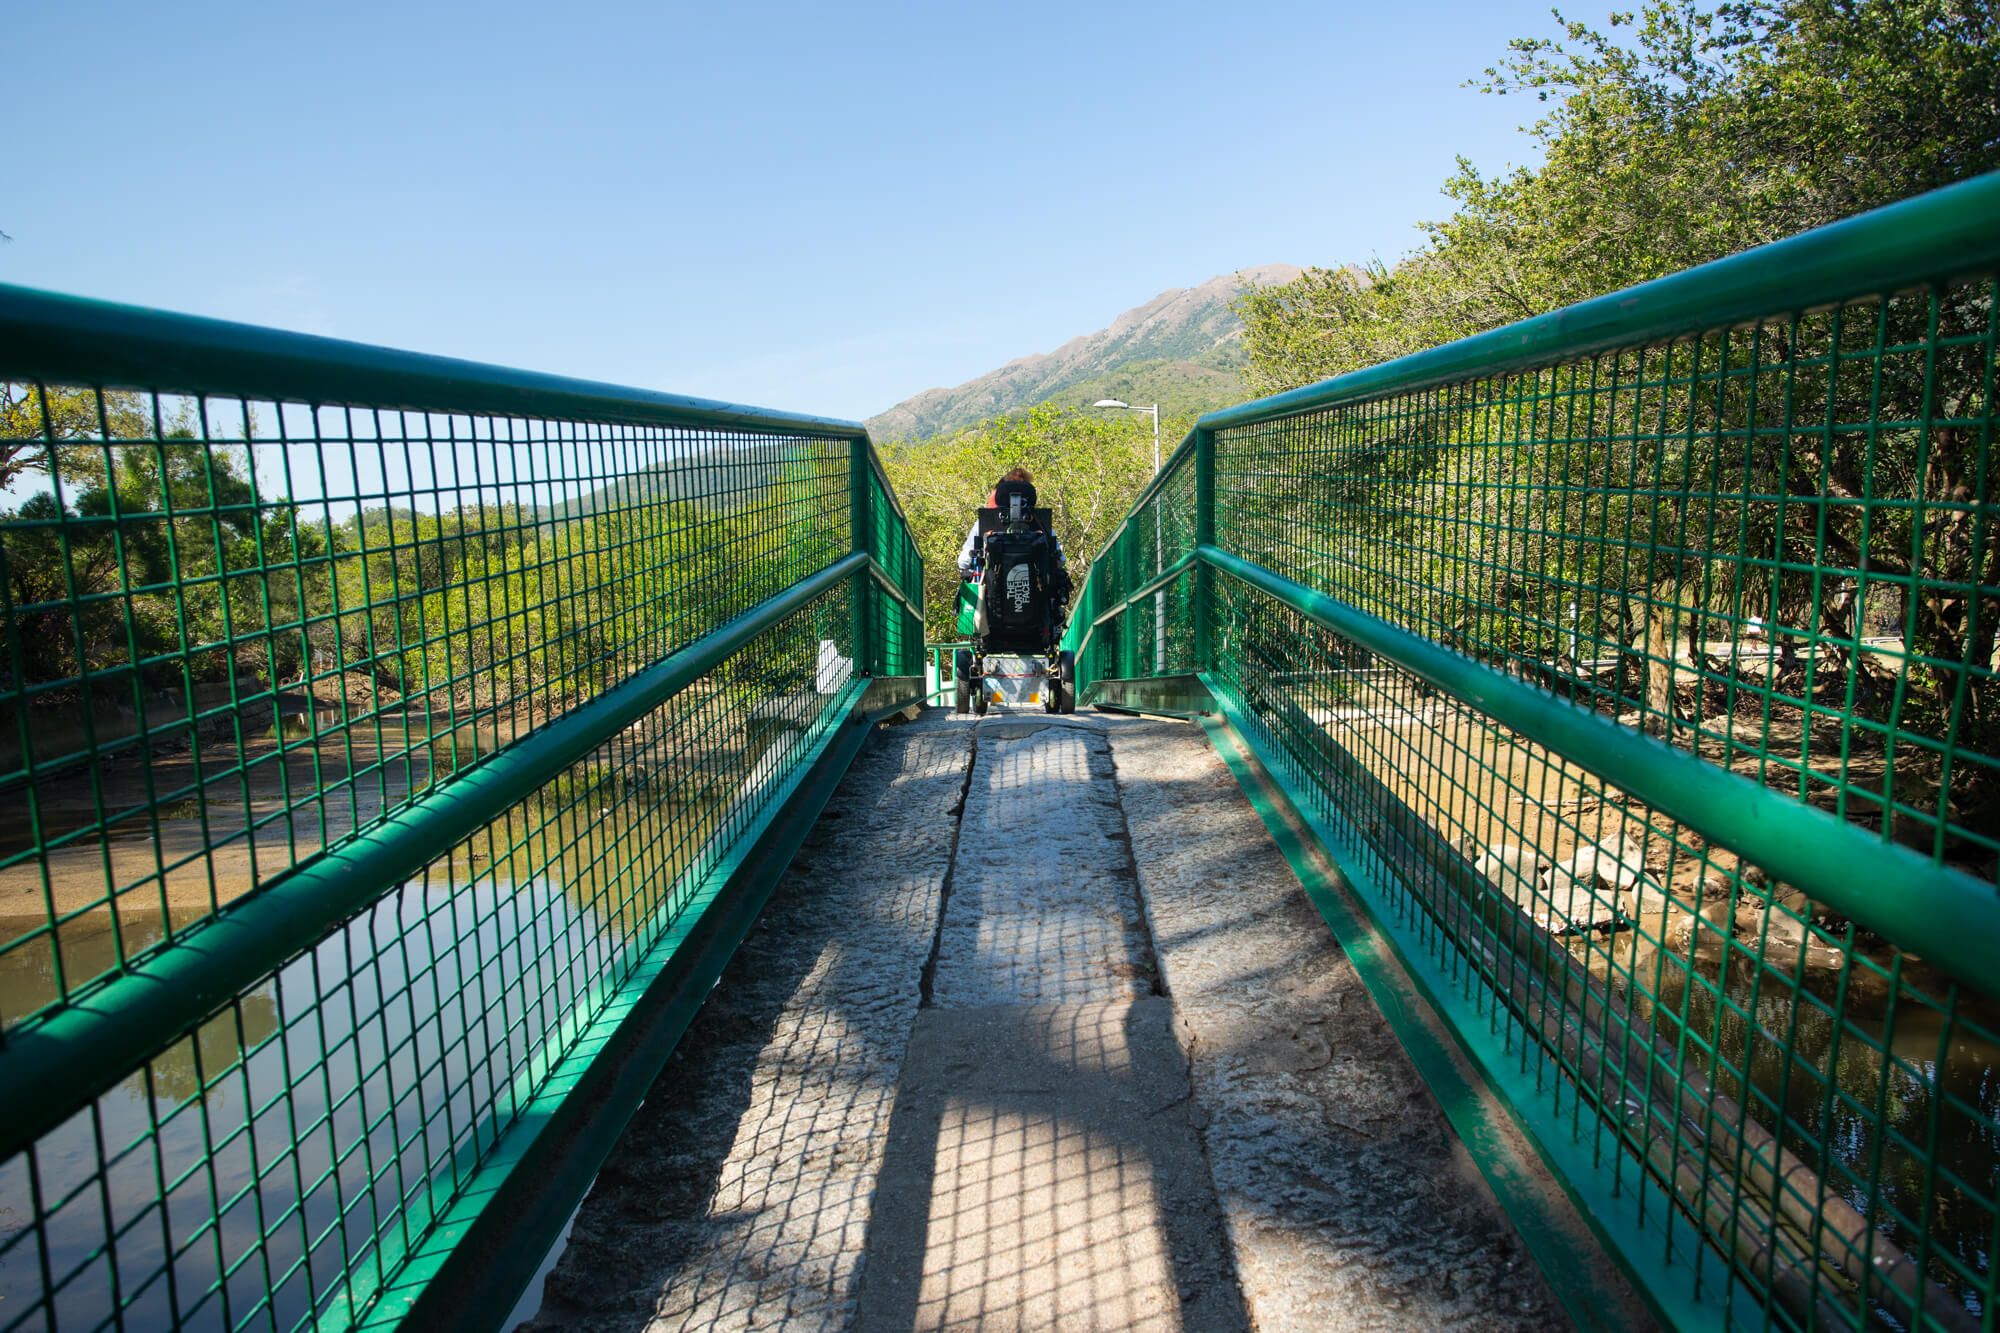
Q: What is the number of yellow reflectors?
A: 2